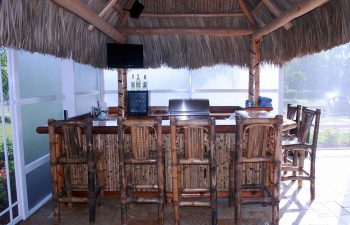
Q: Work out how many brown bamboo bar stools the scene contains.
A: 6